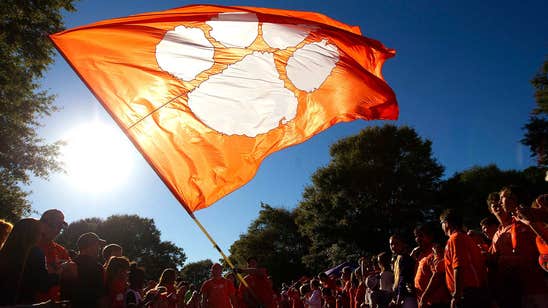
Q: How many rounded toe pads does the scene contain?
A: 4